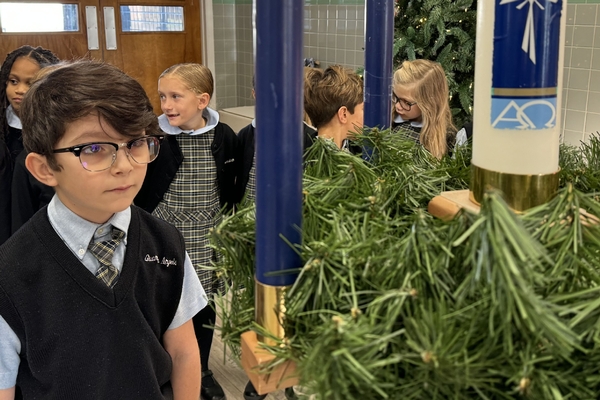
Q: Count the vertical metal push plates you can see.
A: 2